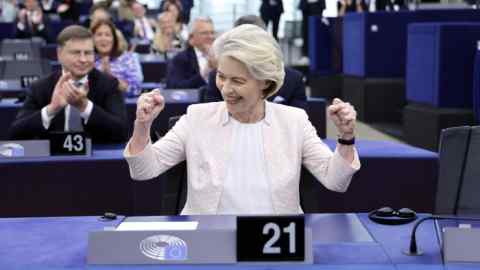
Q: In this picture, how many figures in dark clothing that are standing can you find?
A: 2